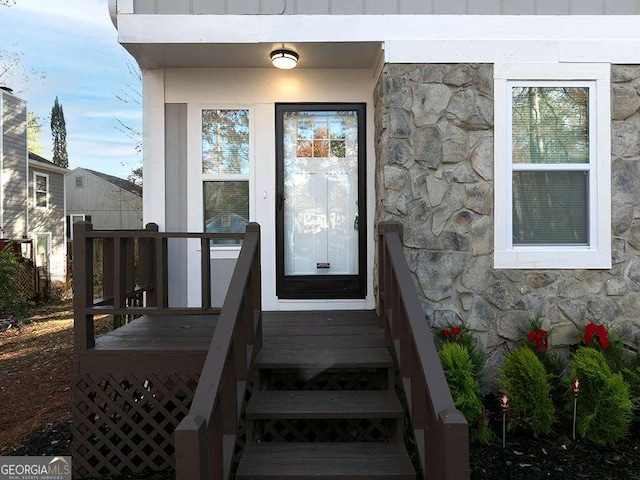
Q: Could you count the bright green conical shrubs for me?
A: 3